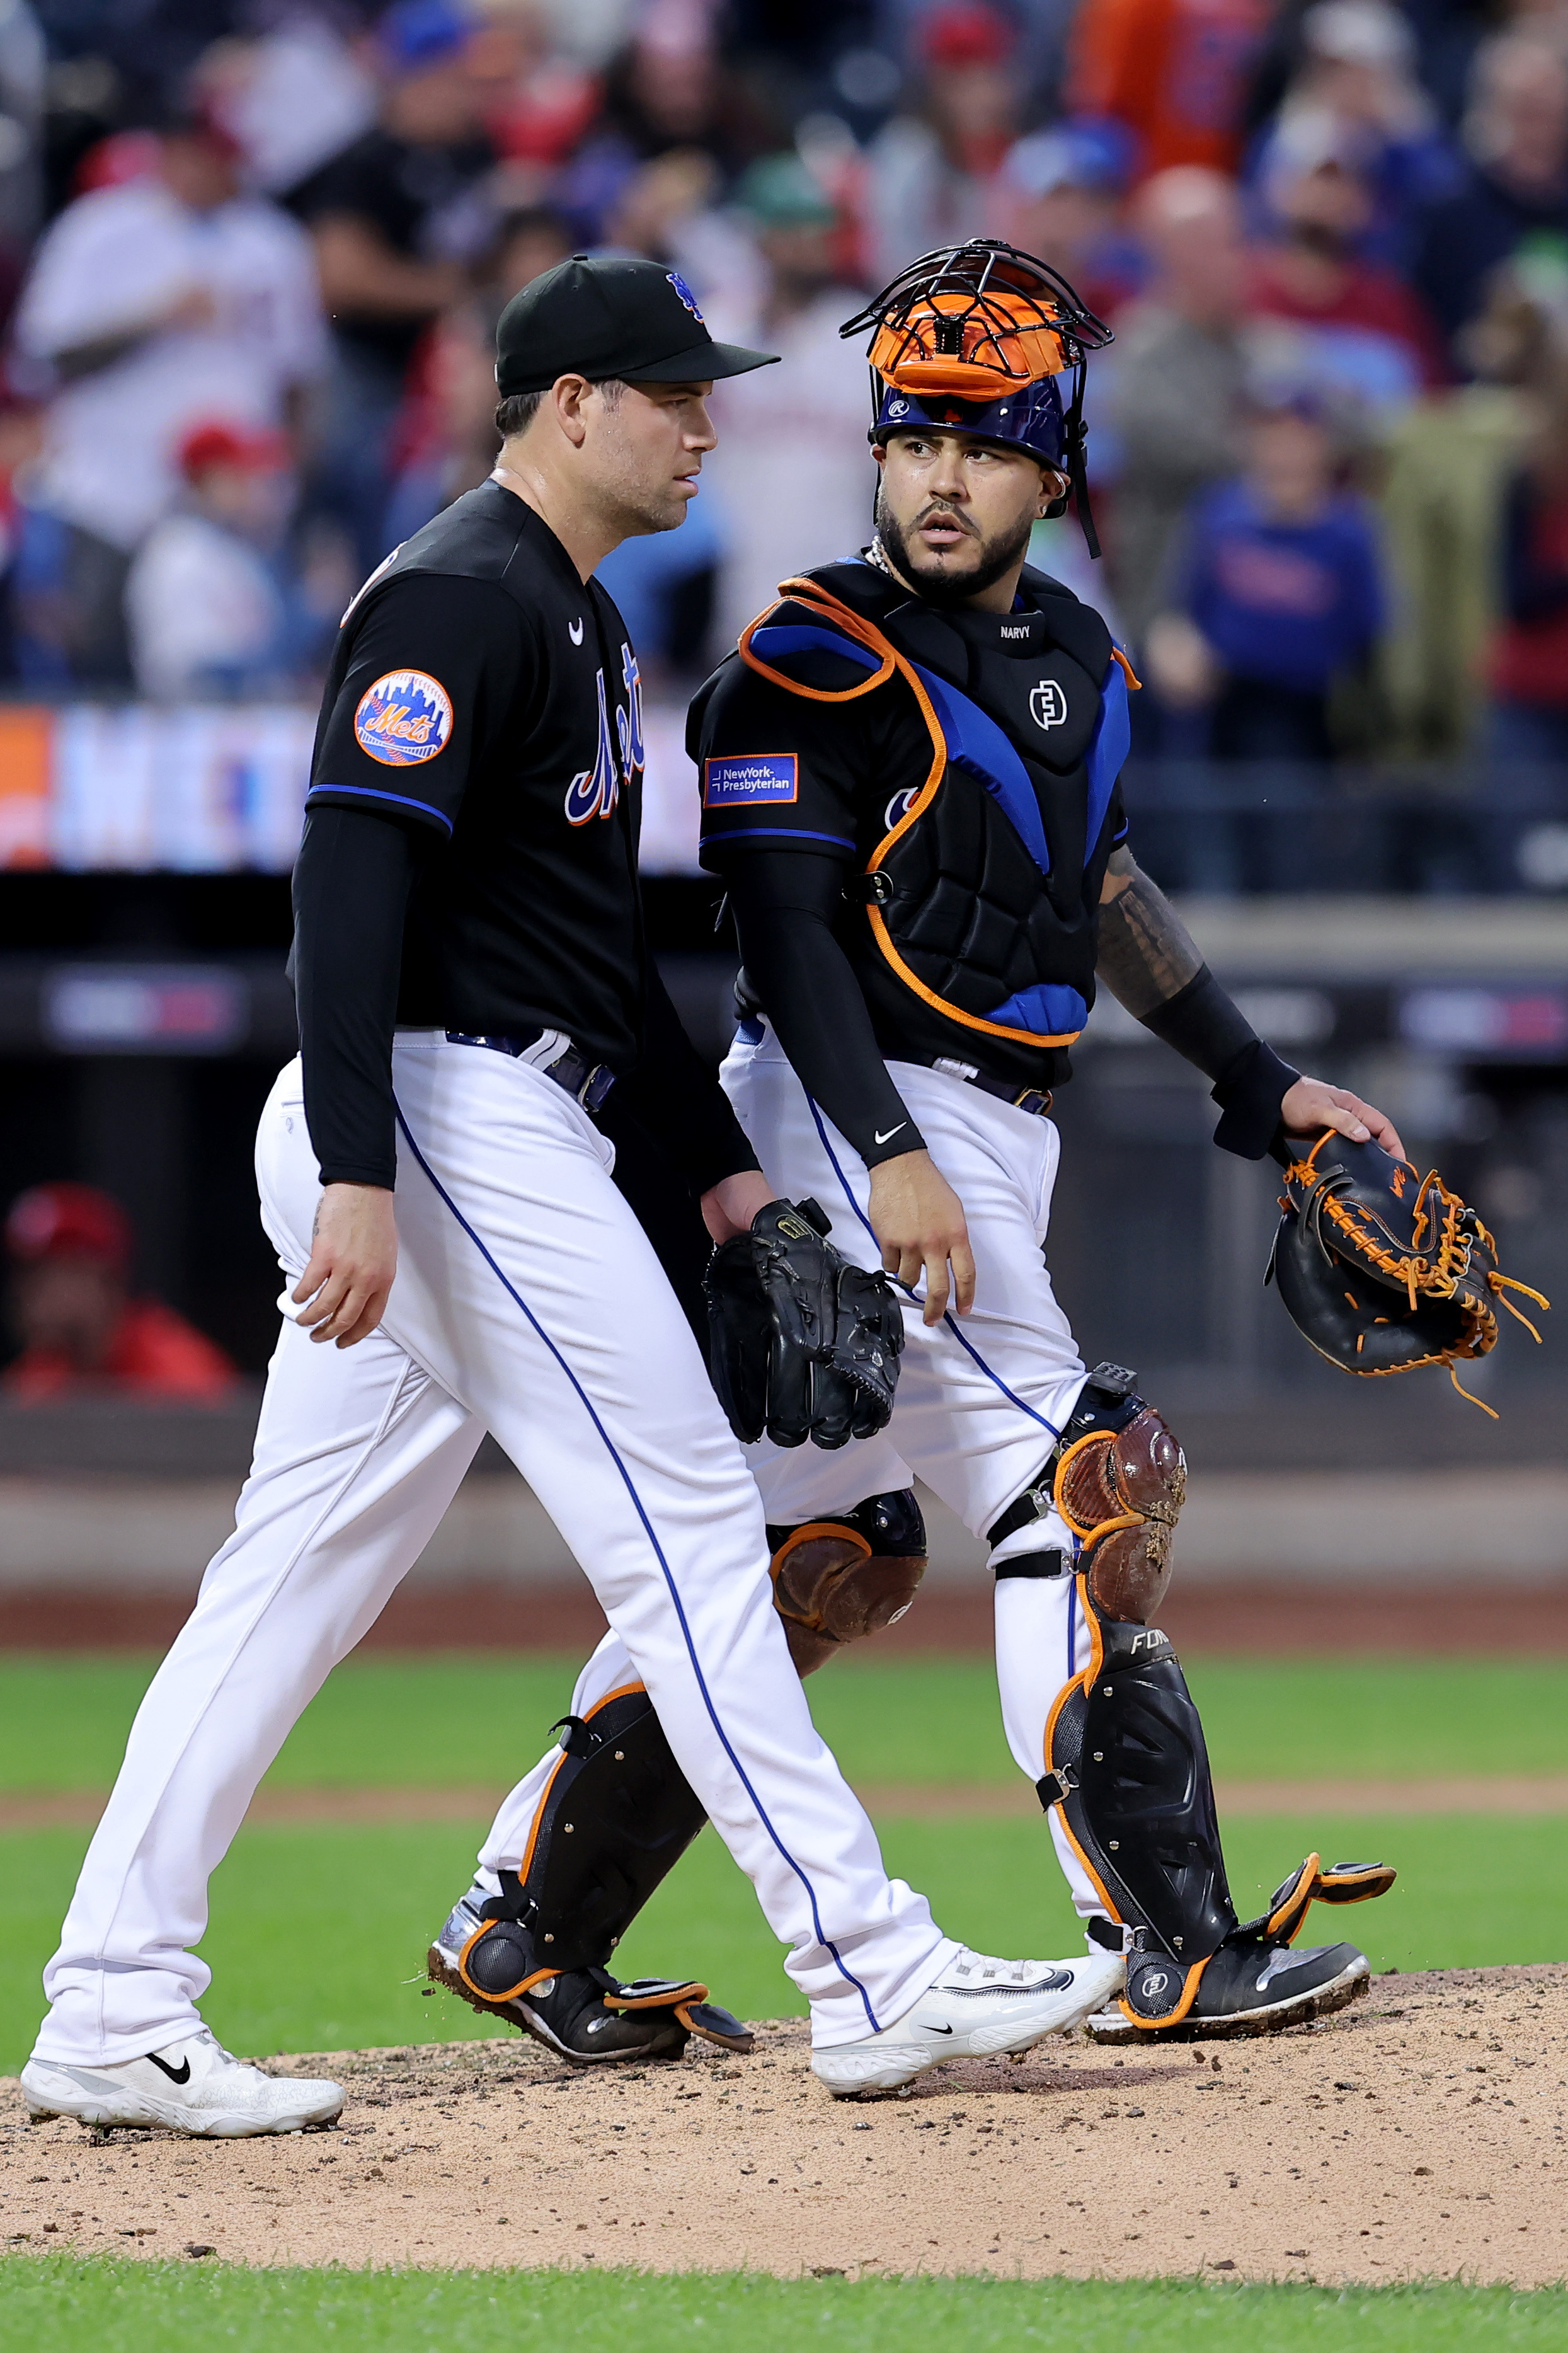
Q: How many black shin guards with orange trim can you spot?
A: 2